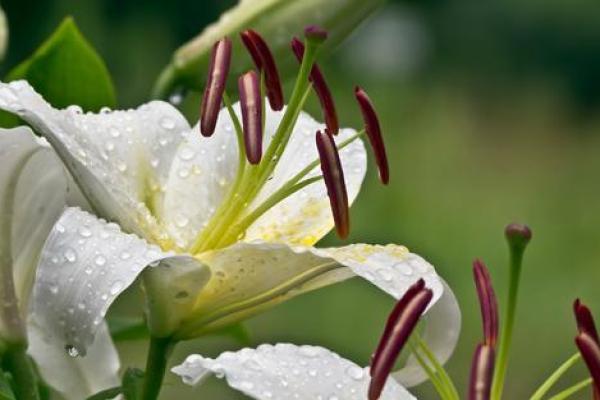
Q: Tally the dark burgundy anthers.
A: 12